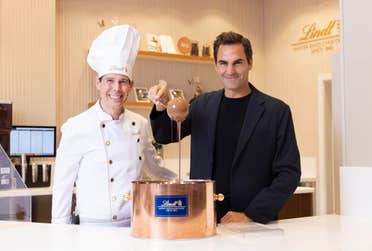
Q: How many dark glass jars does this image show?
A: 2